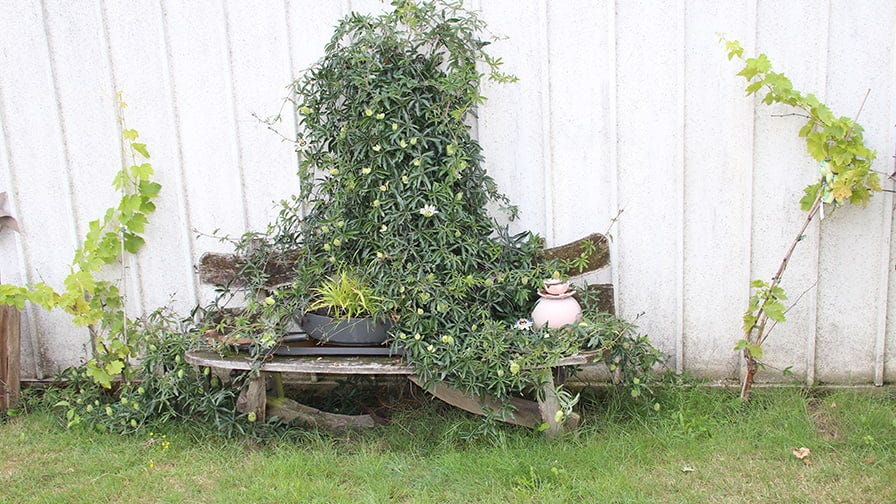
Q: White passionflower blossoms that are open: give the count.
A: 3